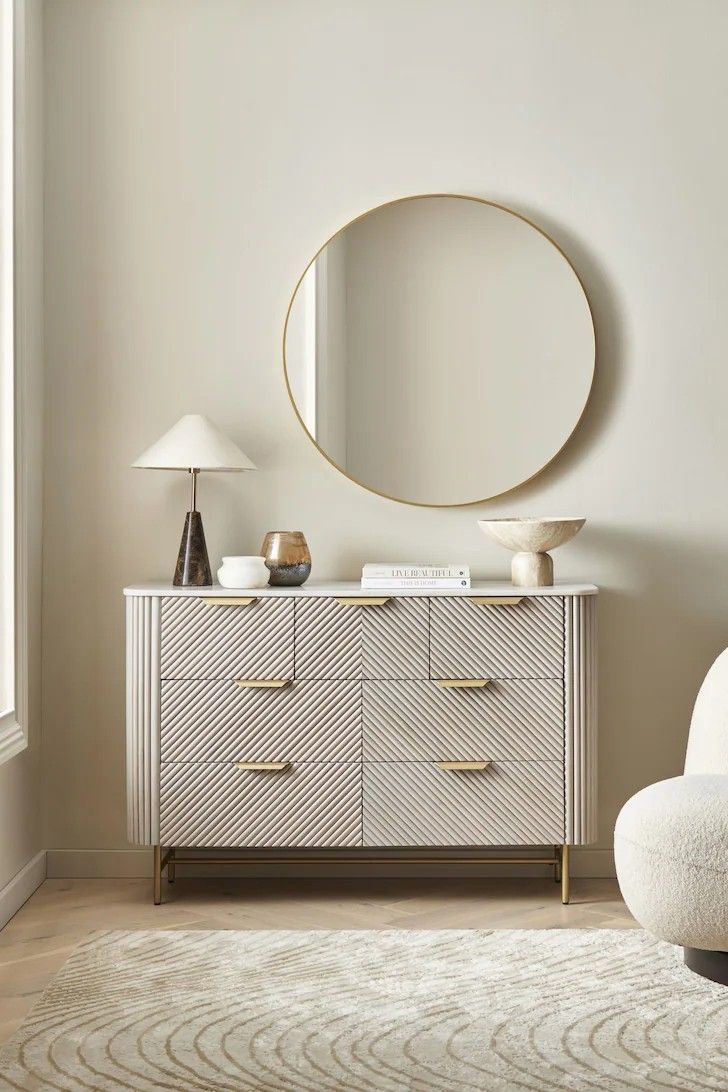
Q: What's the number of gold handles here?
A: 7